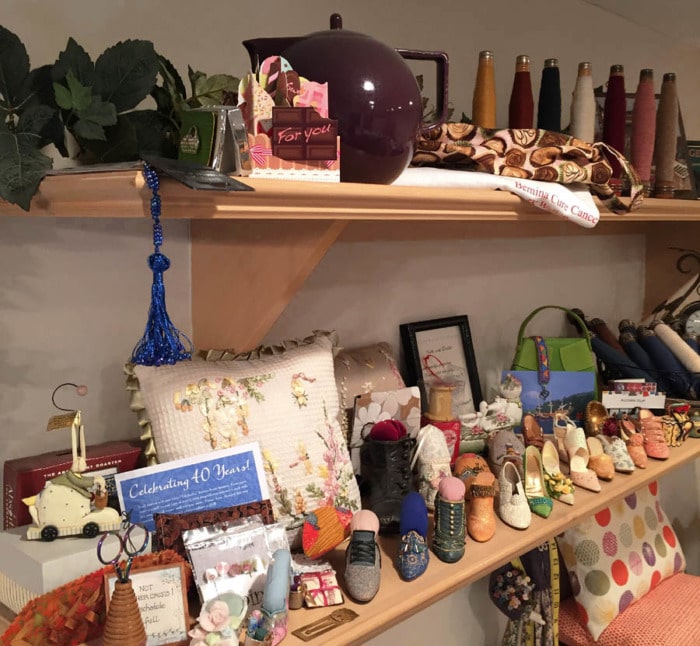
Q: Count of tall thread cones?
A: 7